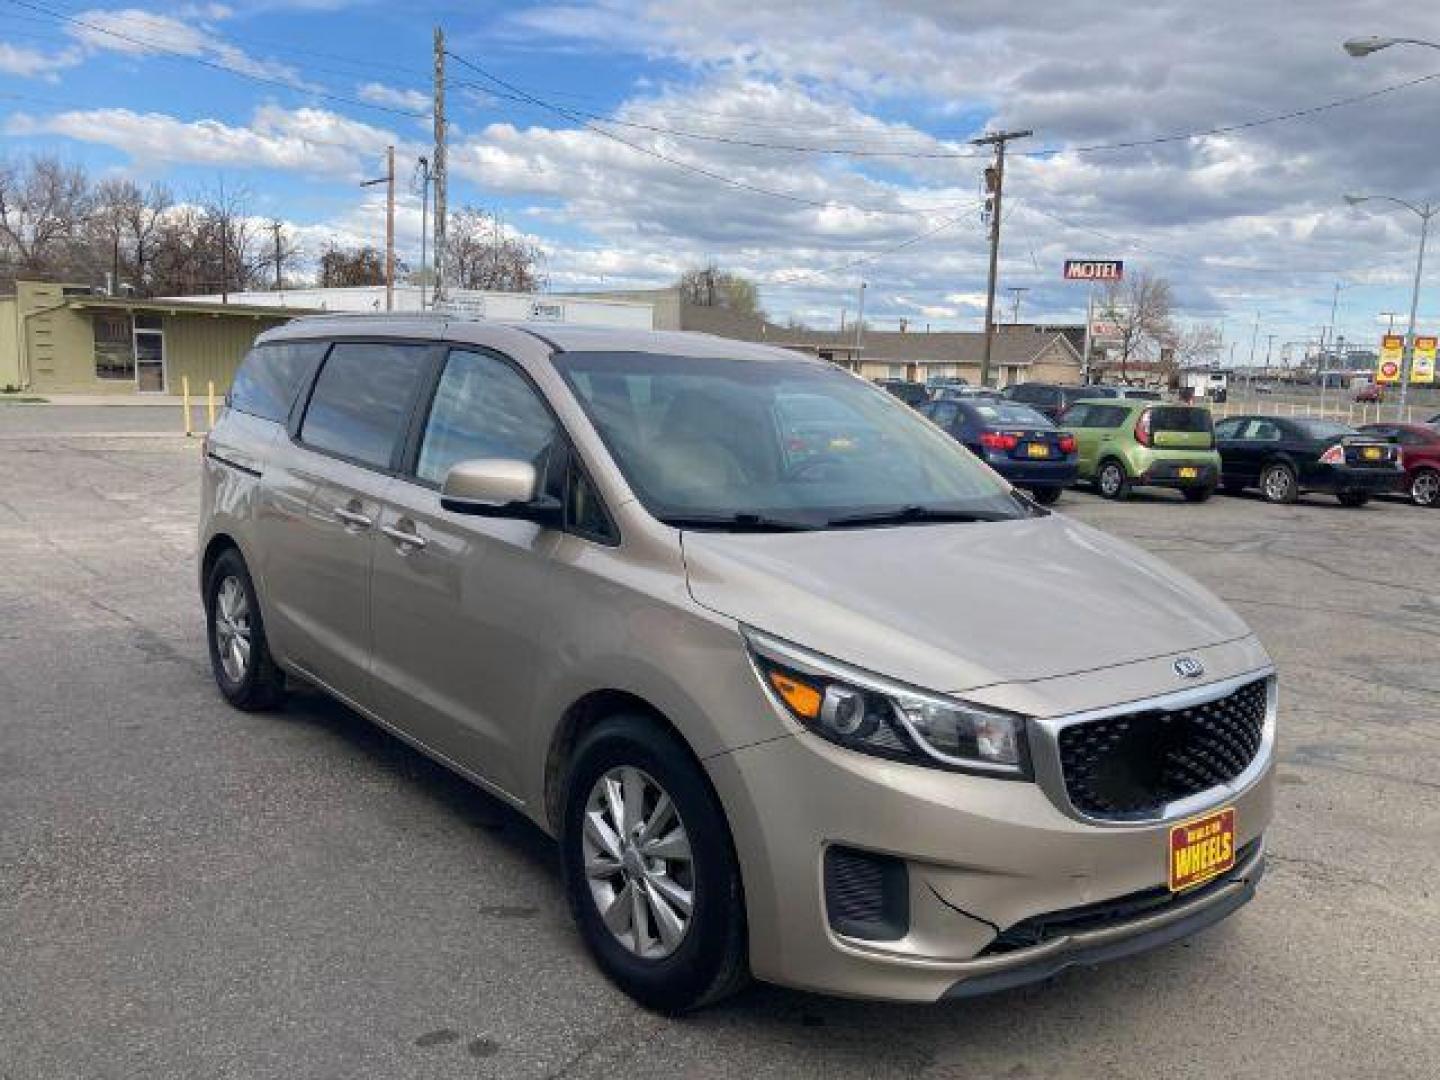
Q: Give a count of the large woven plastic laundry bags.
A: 0